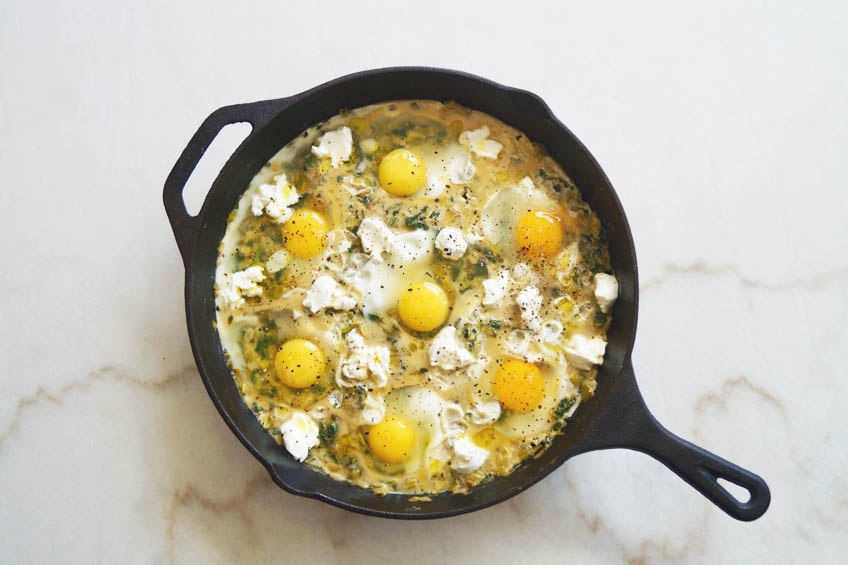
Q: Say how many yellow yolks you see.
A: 7